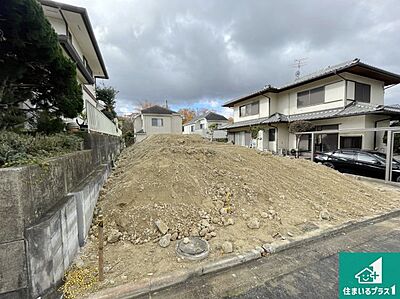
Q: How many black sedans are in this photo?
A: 1